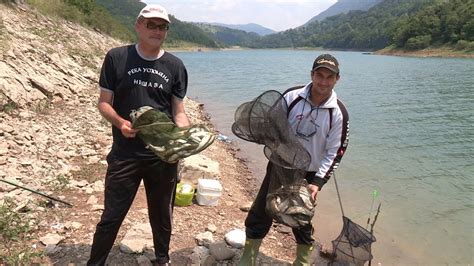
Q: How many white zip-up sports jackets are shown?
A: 1